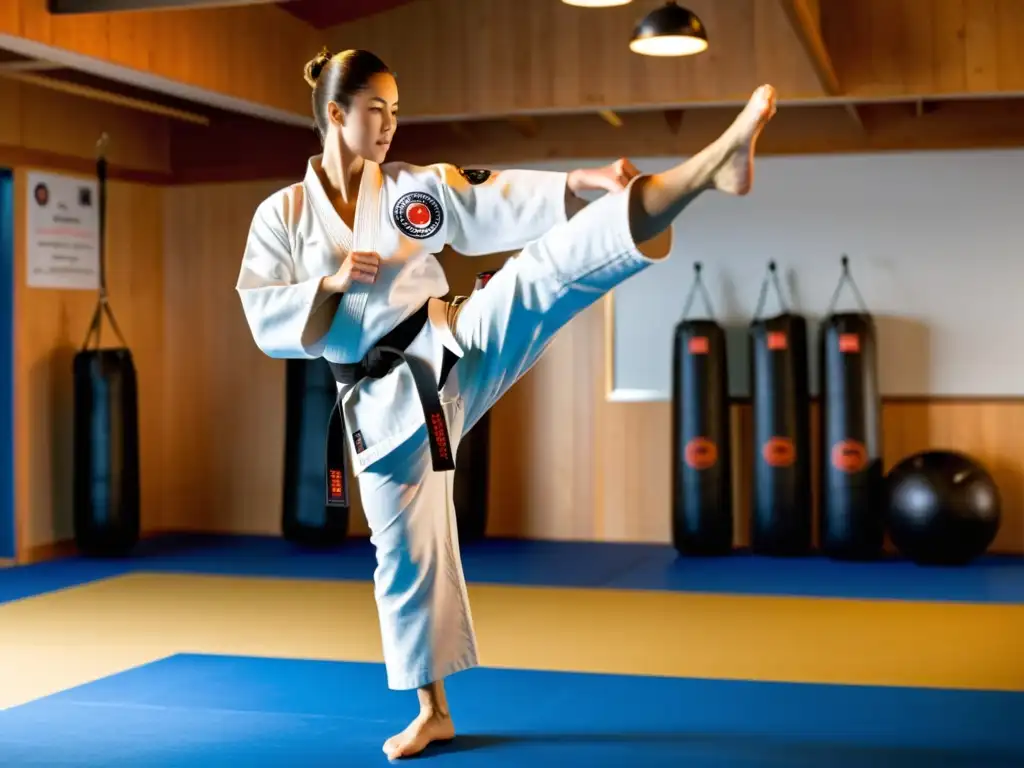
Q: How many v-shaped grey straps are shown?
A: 3